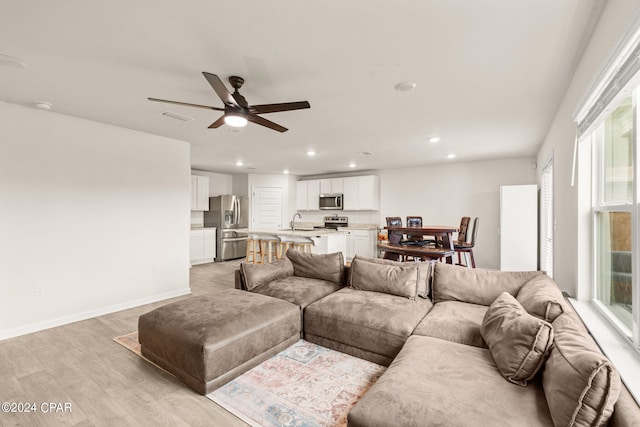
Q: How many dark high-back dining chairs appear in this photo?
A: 4